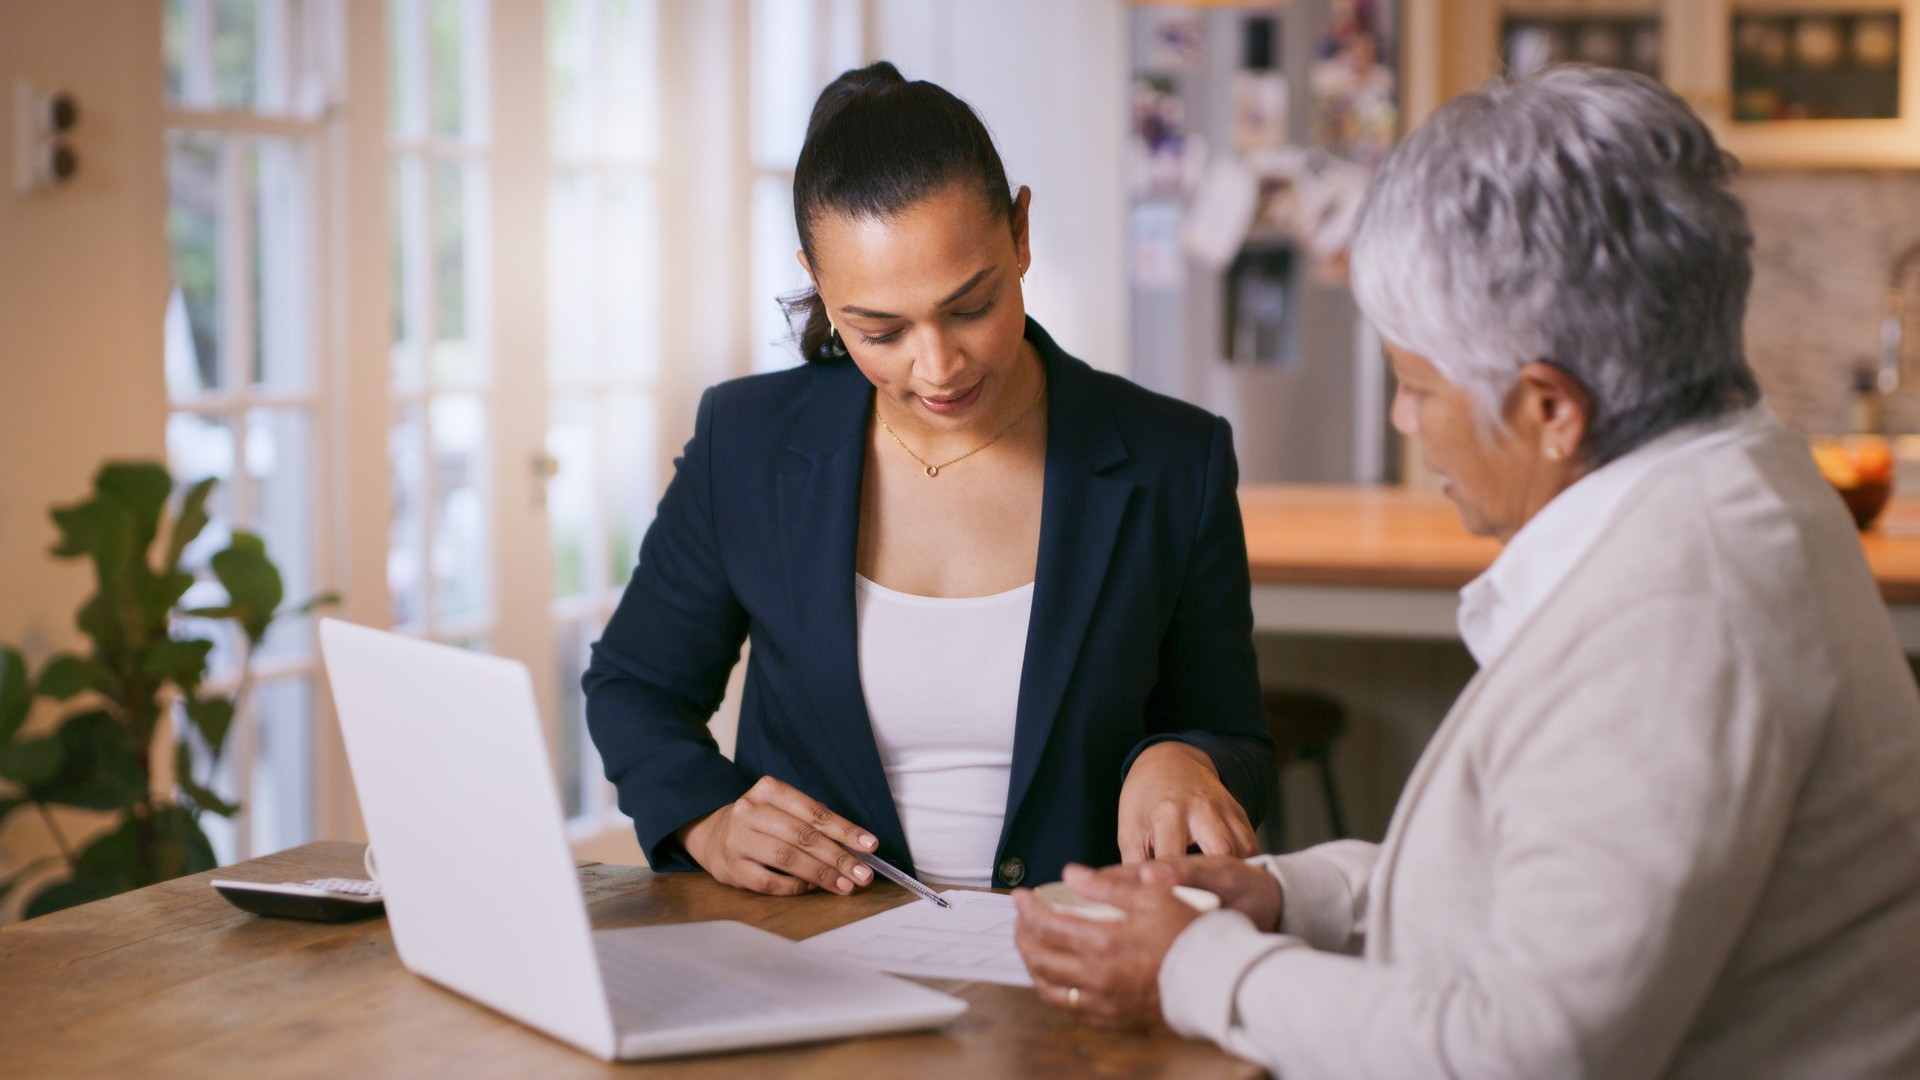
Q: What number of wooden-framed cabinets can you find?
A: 2